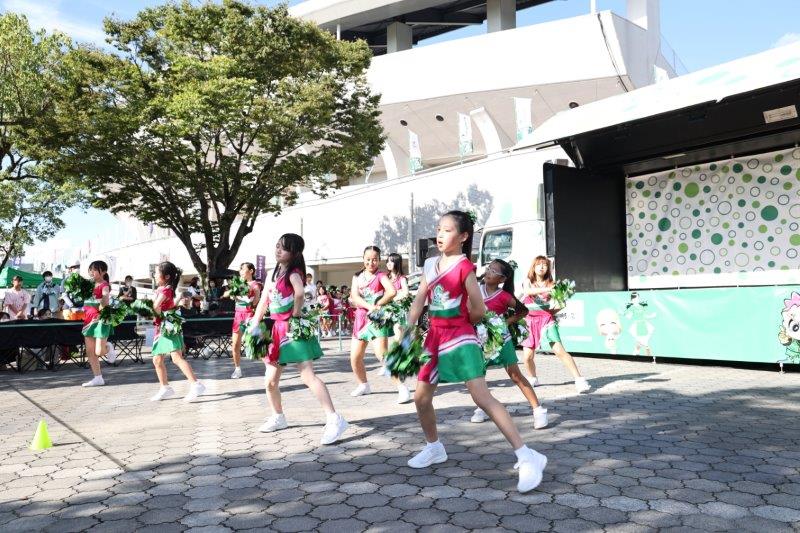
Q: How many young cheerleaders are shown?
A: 9